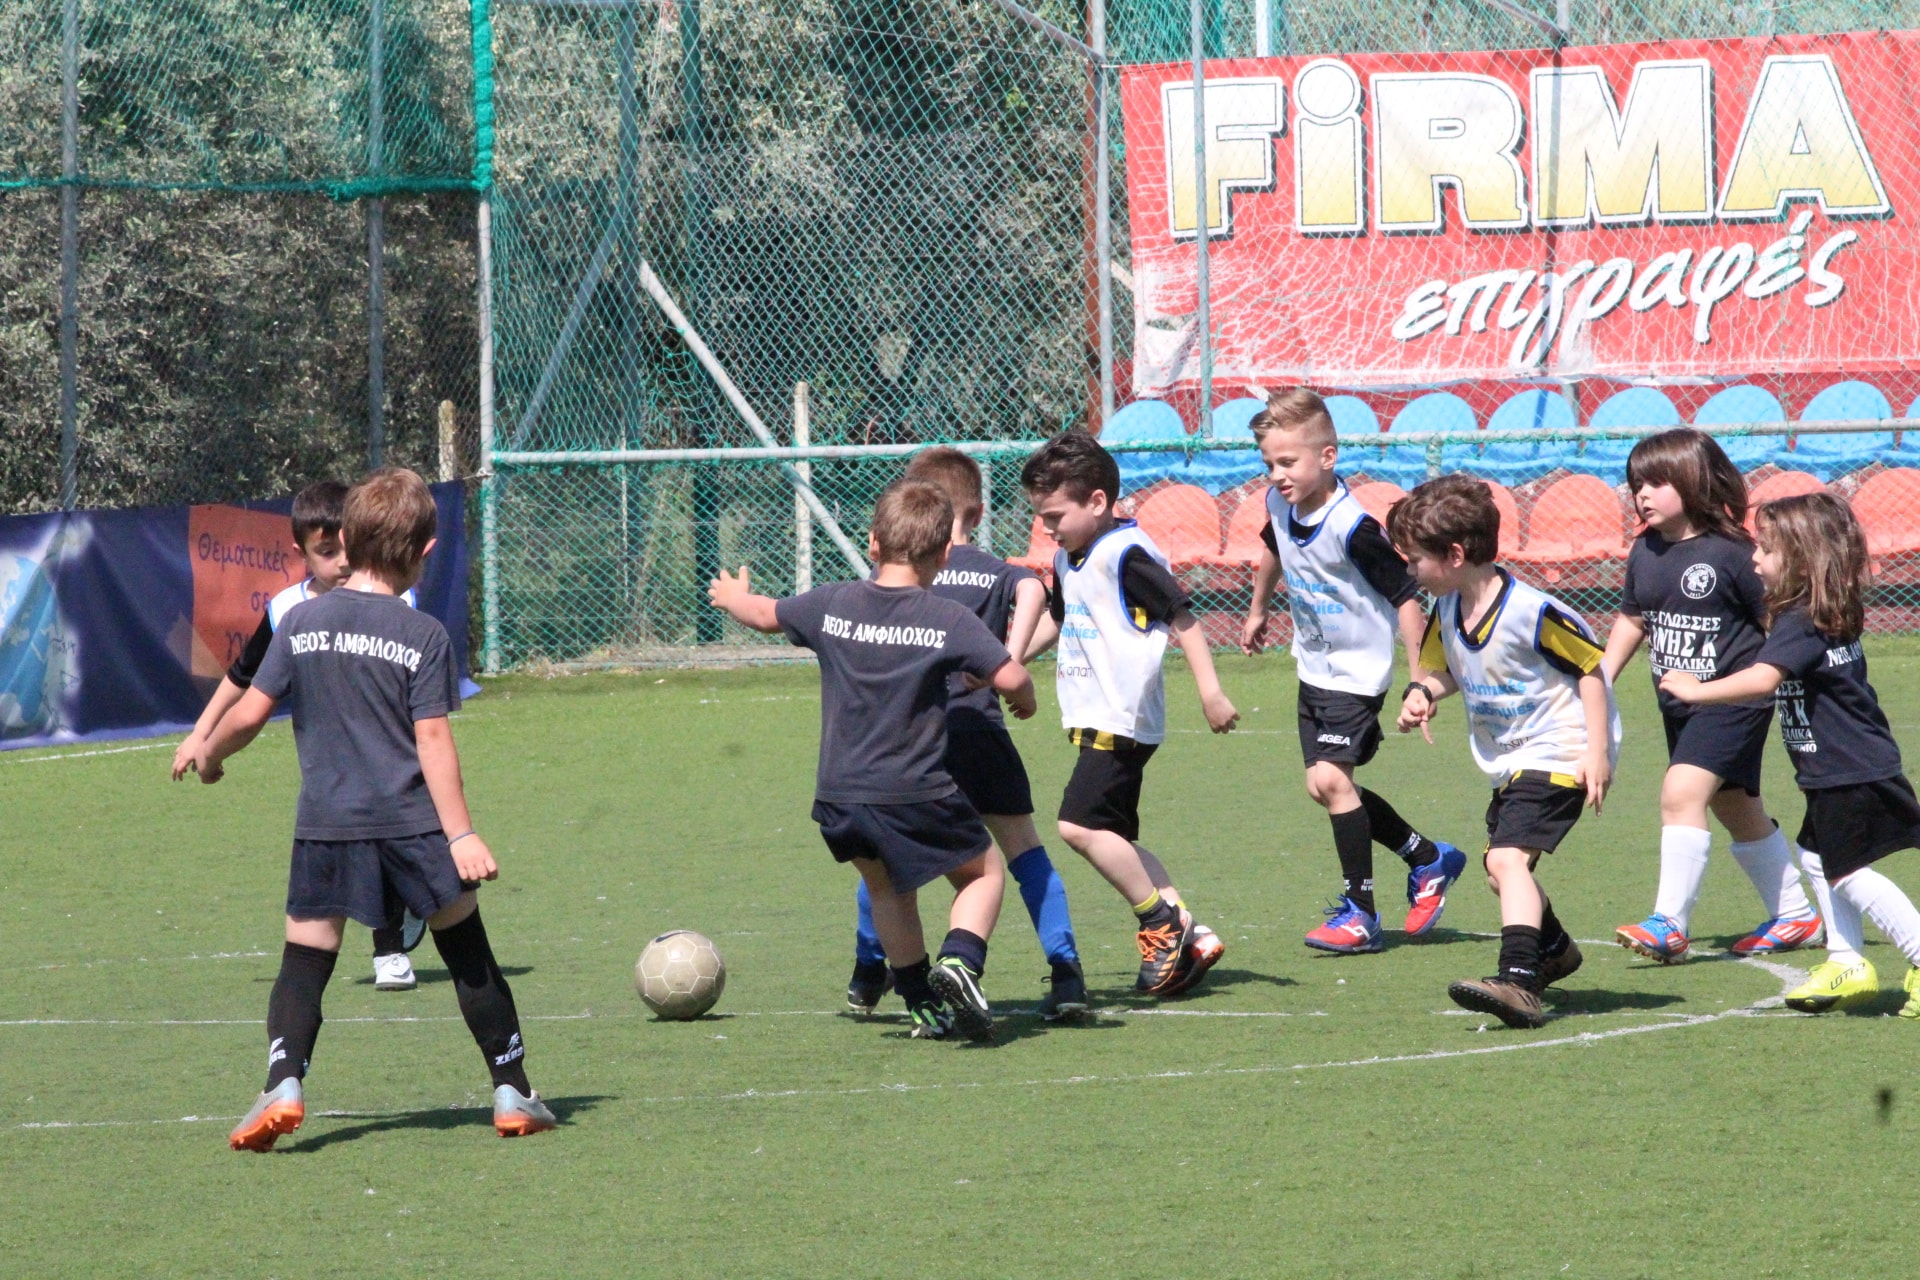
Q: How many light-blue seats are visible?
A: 9